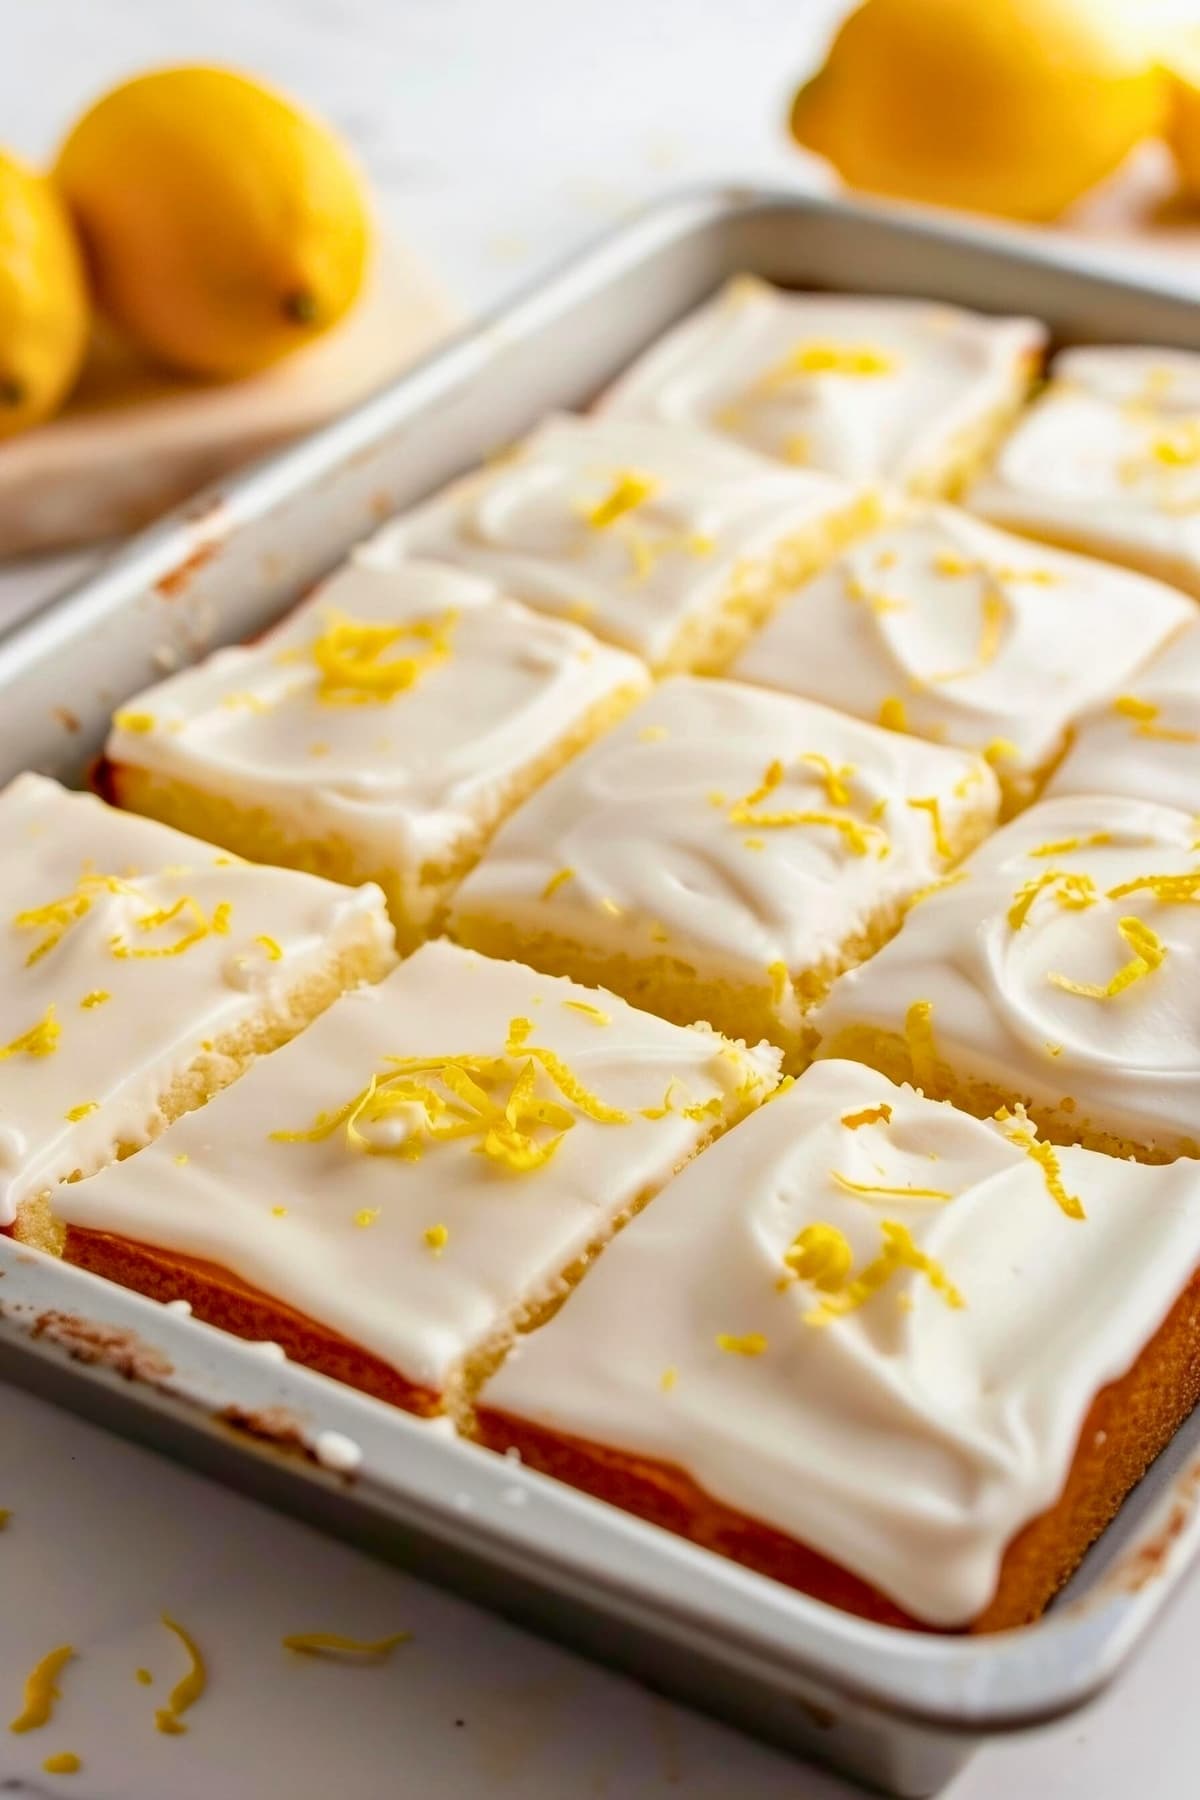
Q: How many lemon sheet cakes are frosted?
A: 11